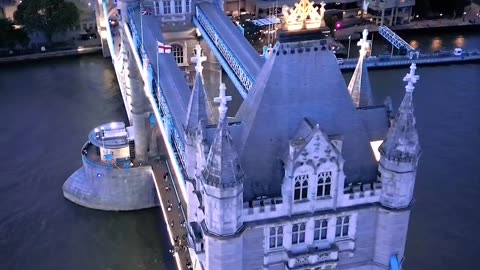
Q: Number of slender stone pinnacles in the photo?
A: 4